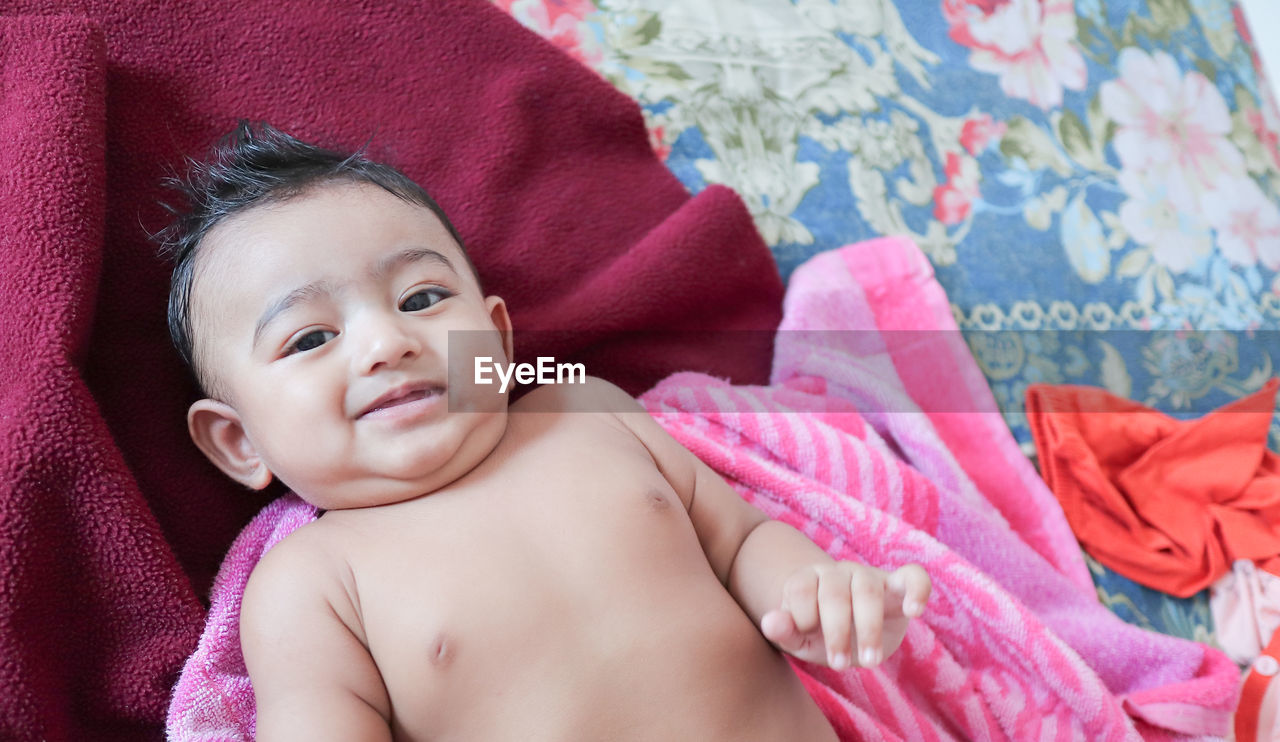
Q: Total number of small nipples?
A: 2